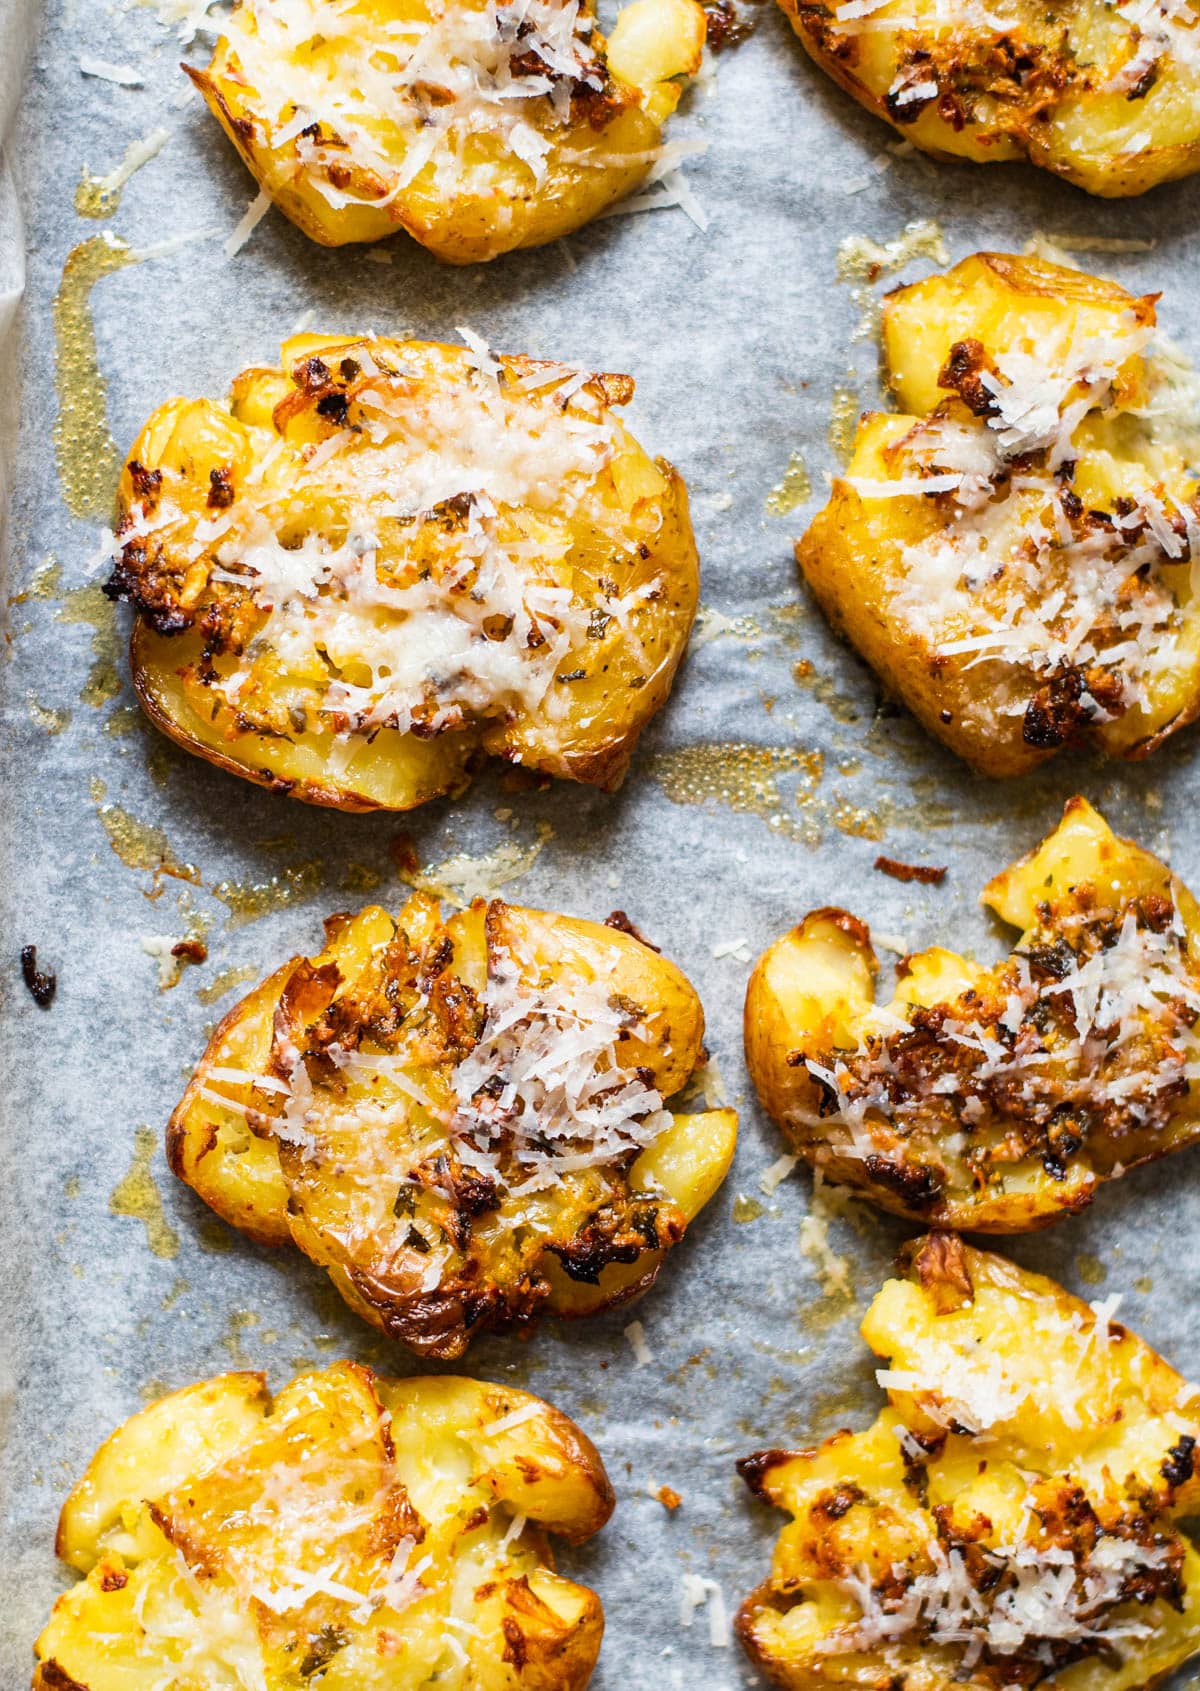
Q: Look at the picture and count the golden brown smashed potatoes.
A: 8